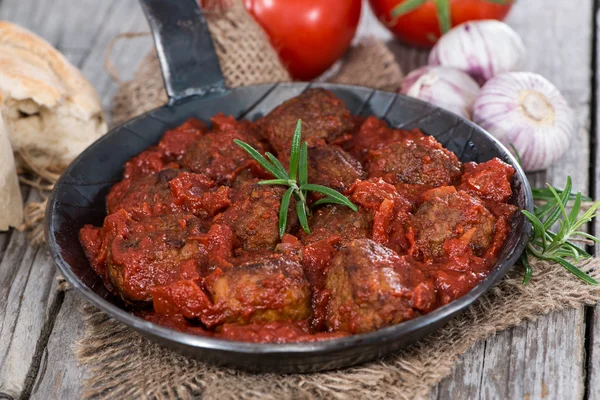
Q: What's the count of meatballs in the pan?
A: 11